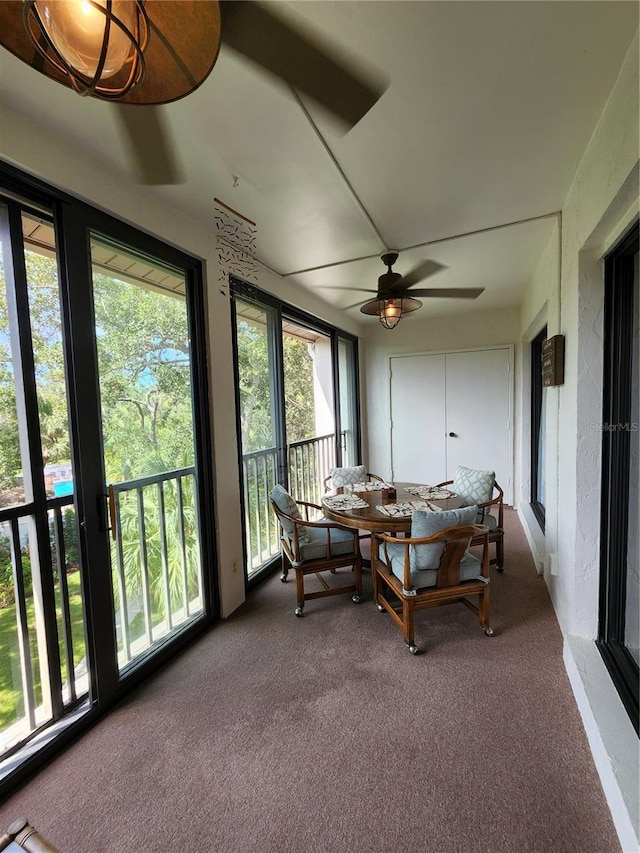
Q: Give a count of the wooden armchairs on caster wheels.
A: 4